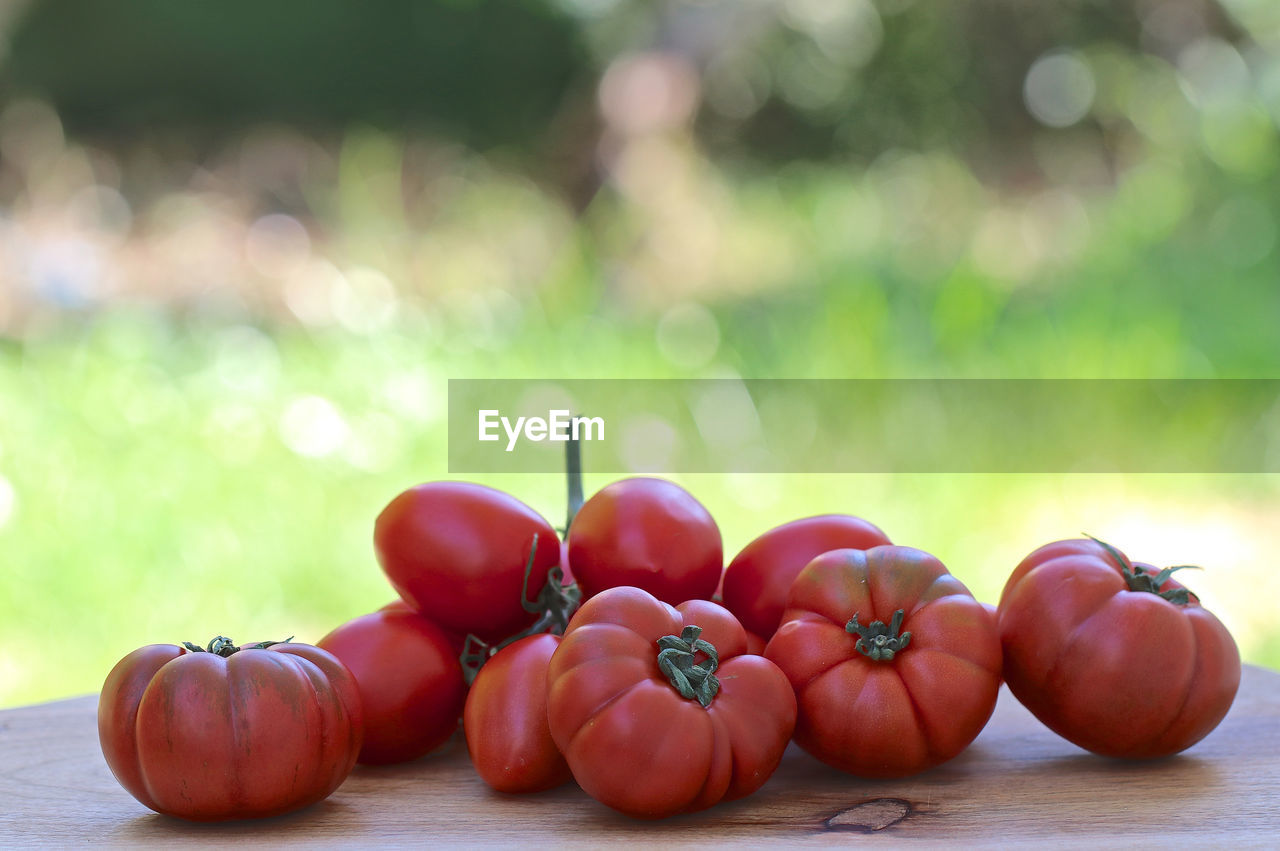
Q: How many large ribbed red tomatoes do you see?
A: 4